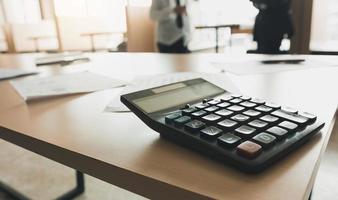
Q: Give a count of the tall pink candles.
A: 0